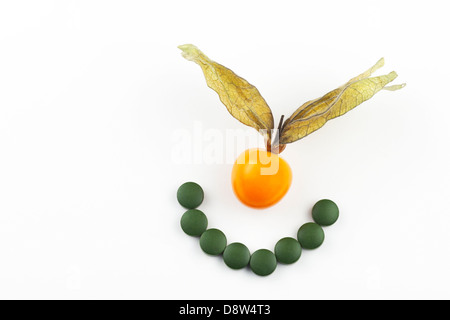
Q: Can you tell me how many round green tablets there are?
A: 8